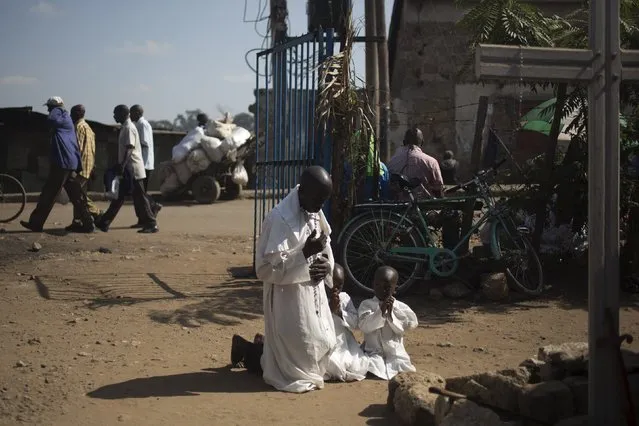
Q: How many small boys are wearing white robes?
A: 2